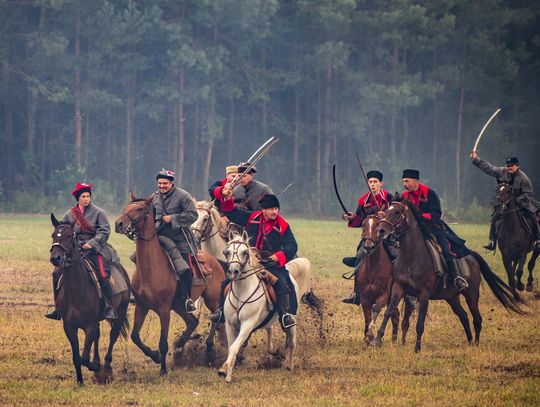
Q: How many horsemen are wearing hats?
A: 8